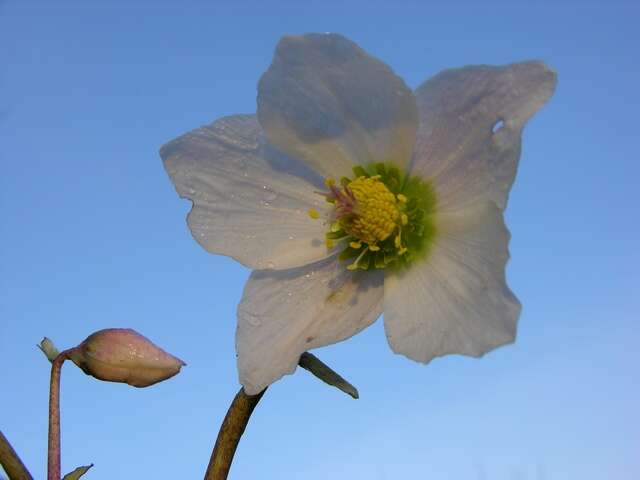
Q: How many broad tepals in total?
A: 5